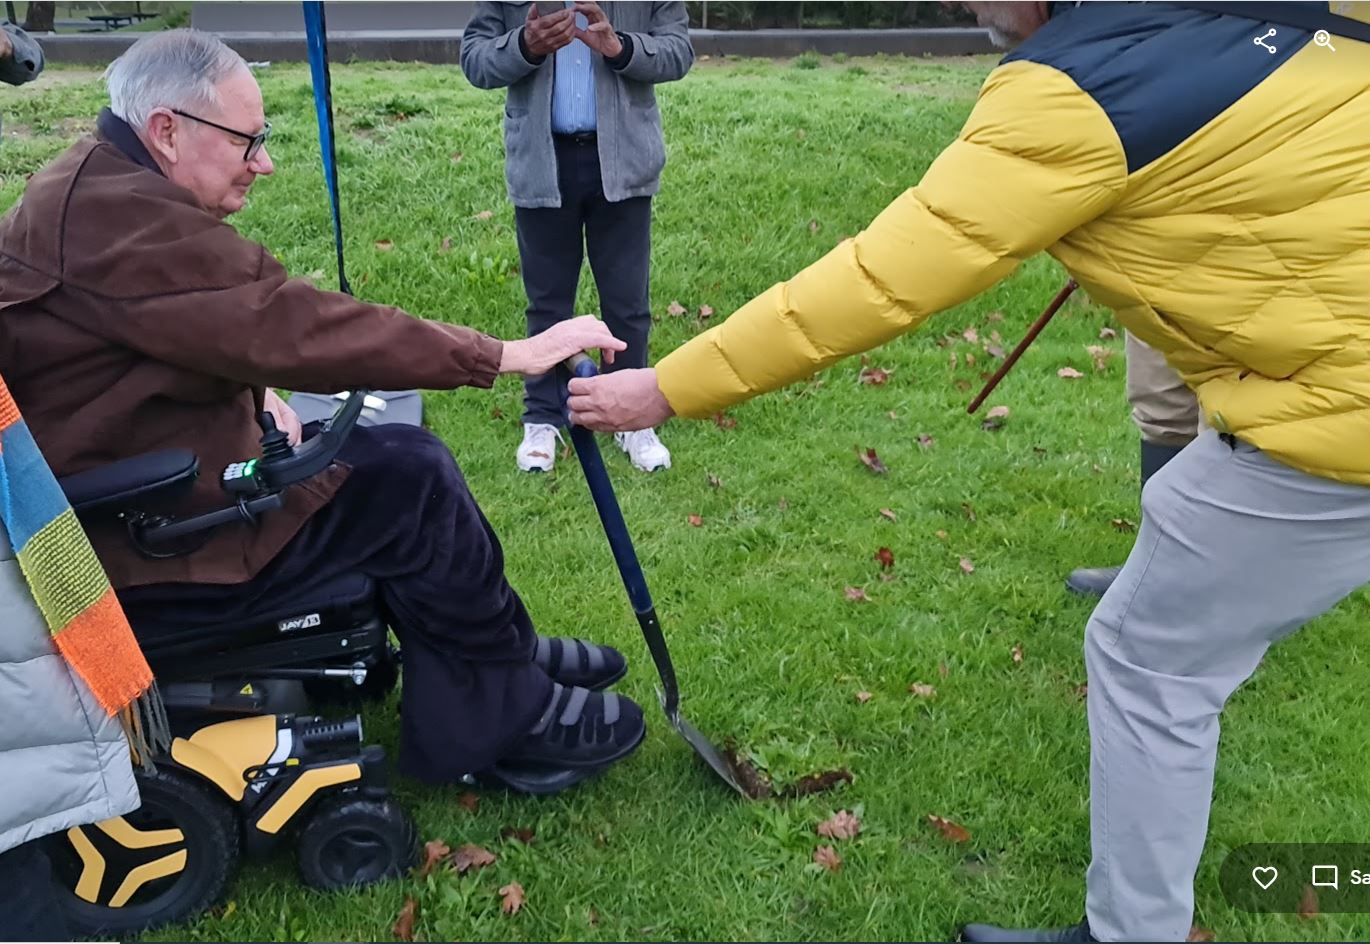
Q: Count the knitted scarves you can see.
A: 1